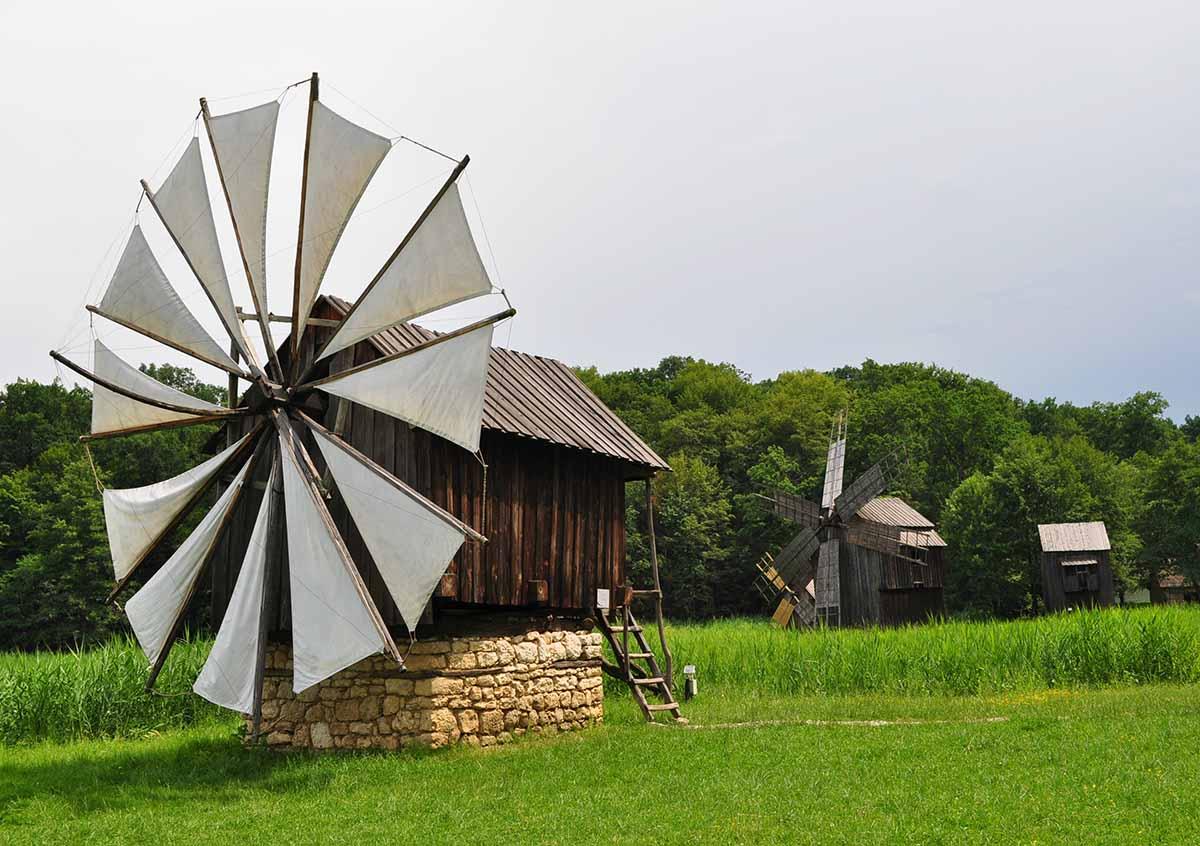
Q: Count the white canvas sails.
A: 12